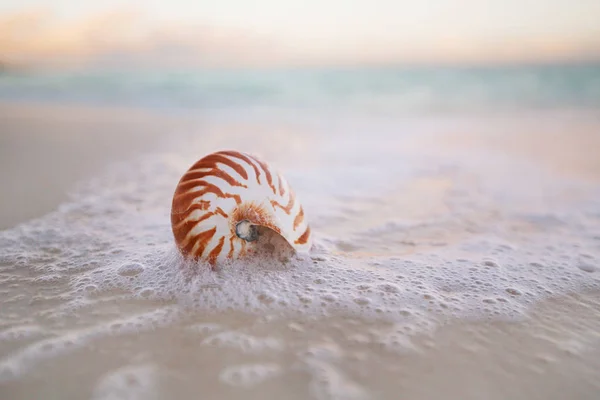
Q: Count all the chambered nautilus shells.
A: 1